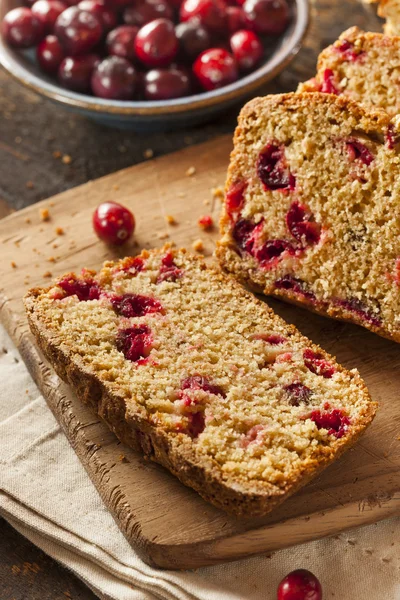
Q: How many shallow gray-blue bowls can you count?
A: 1